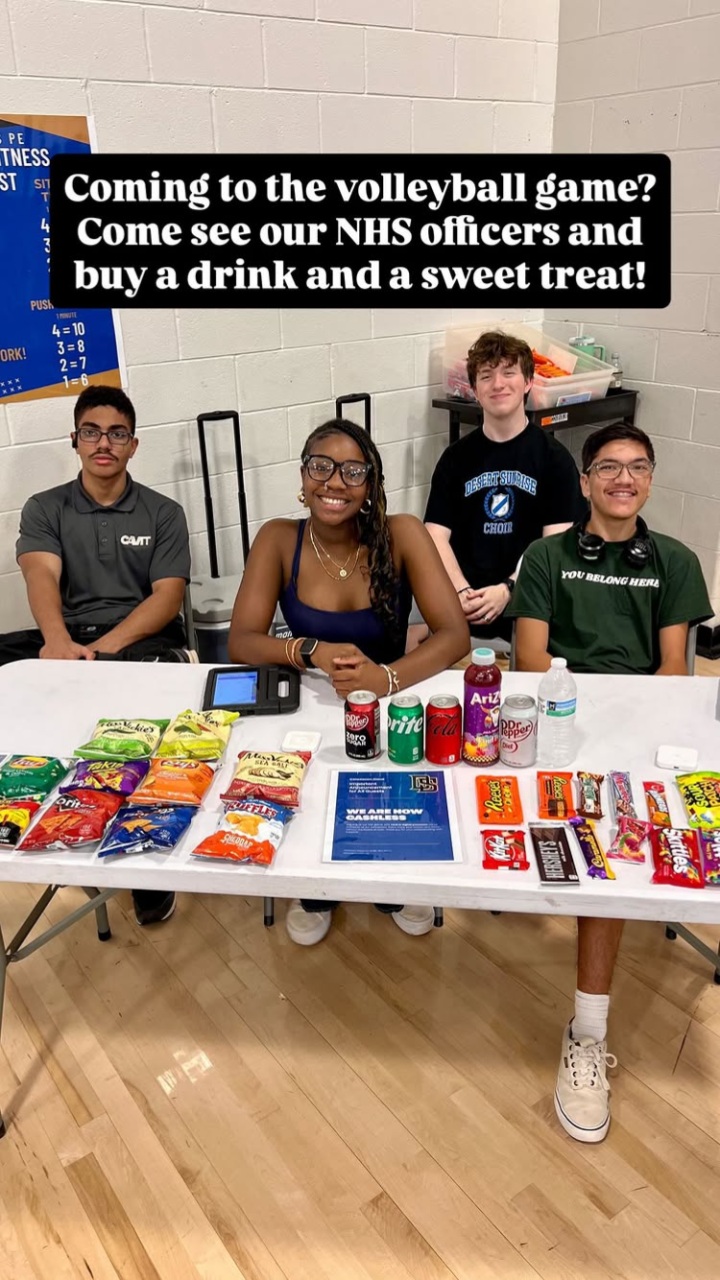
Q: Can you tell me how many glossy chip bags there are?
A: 10